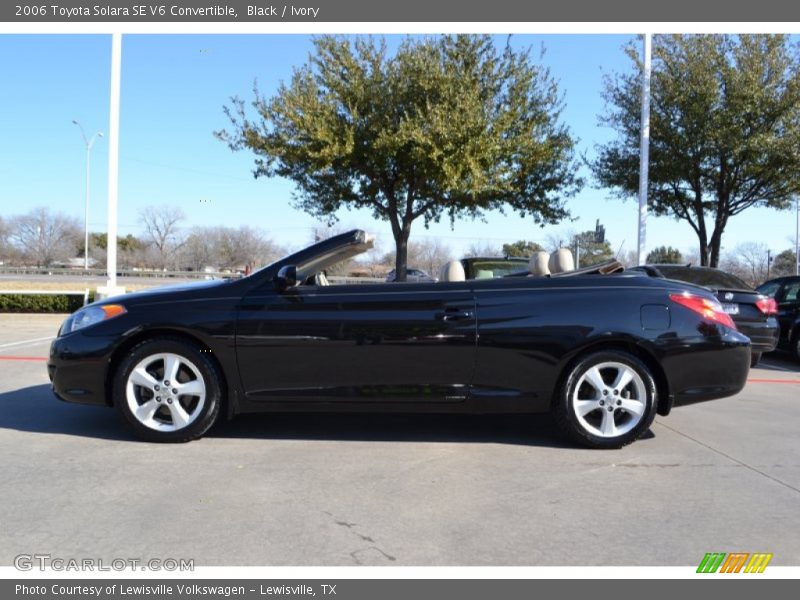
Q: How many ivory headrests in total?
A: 3